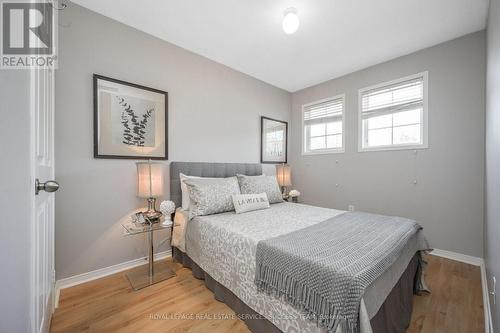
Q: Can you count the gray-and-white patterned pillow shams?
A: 2